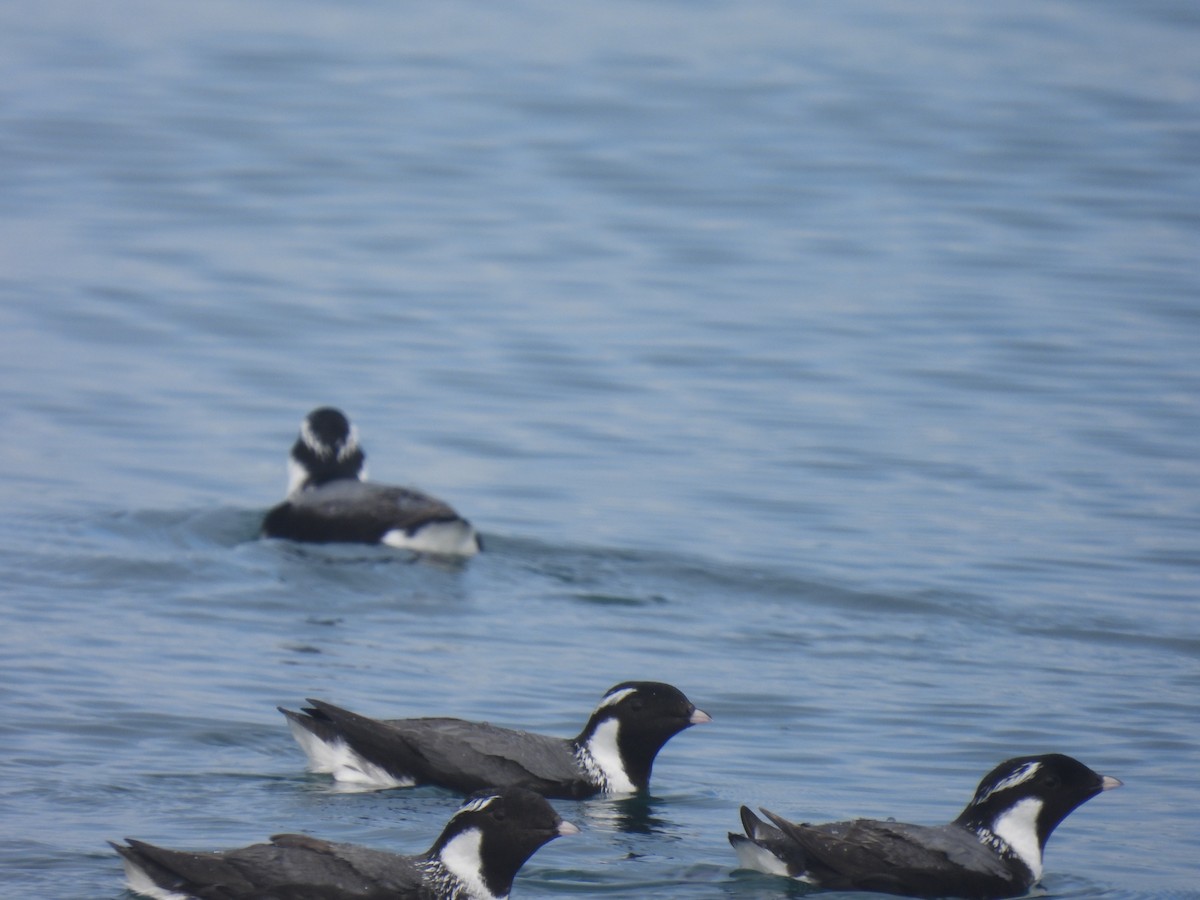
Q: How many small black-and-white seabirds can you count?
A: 4